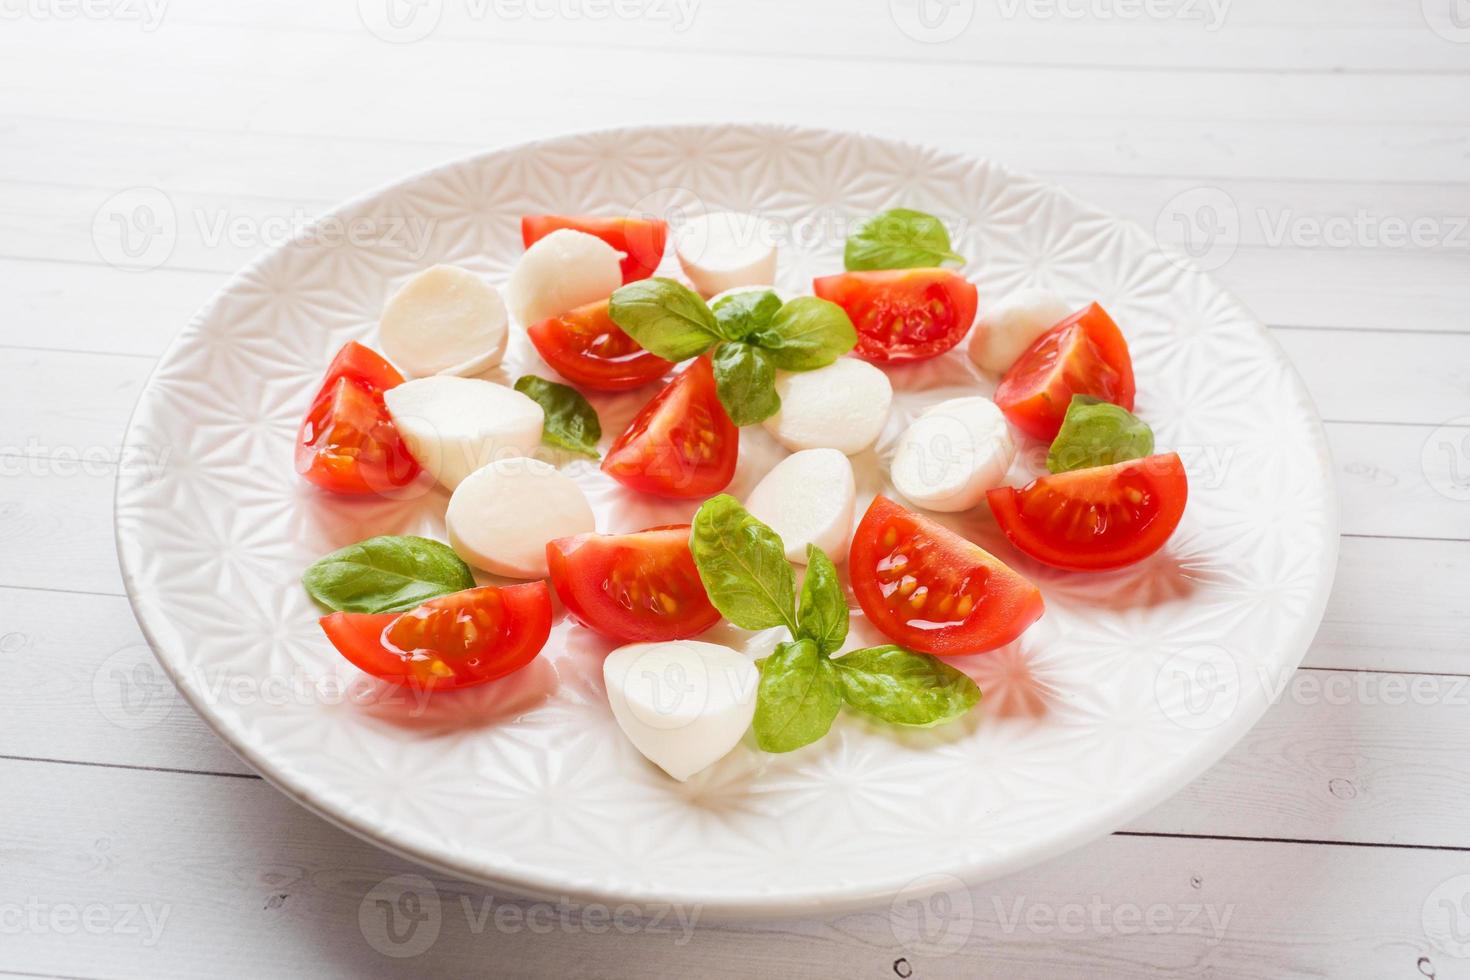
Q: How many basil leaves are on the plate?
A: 12